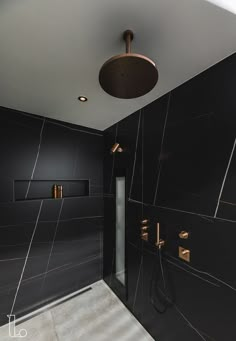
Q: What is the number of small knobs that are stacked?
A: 3